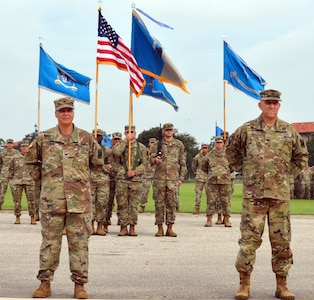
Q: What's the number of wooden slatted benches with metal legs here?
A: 0